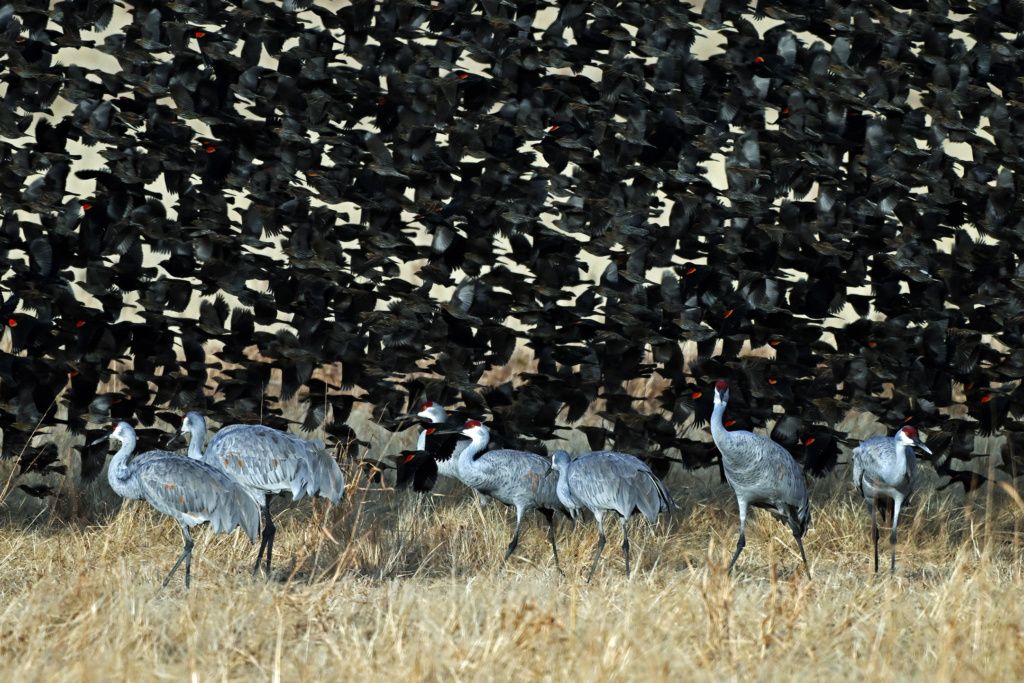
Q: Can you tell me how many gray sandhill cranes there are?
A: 7